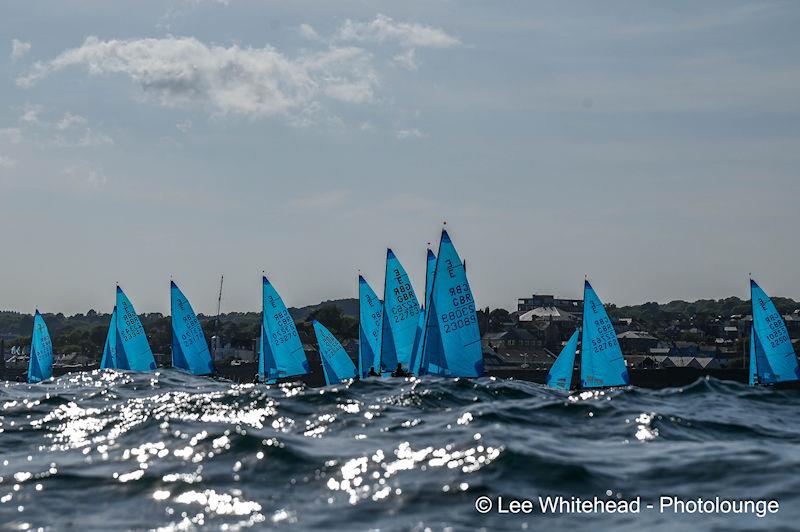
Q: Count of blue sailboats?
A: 11